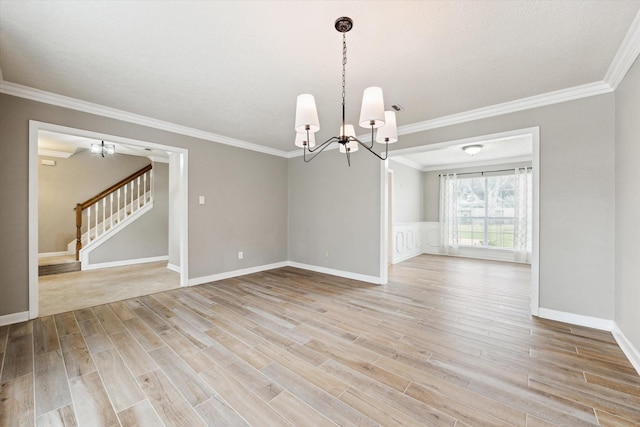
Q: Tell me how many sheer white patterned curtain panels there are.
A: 2